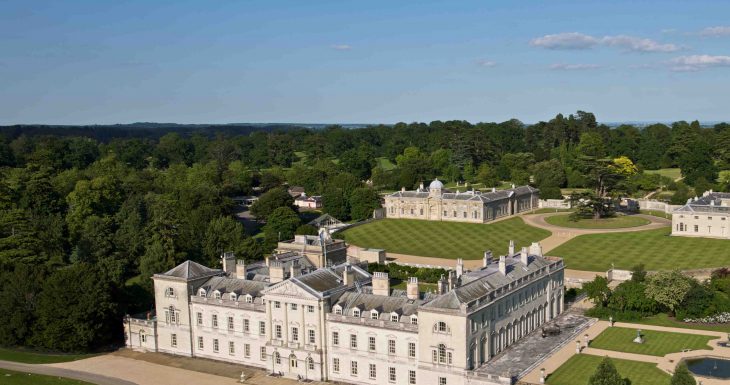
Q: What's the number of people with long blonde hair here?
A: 0